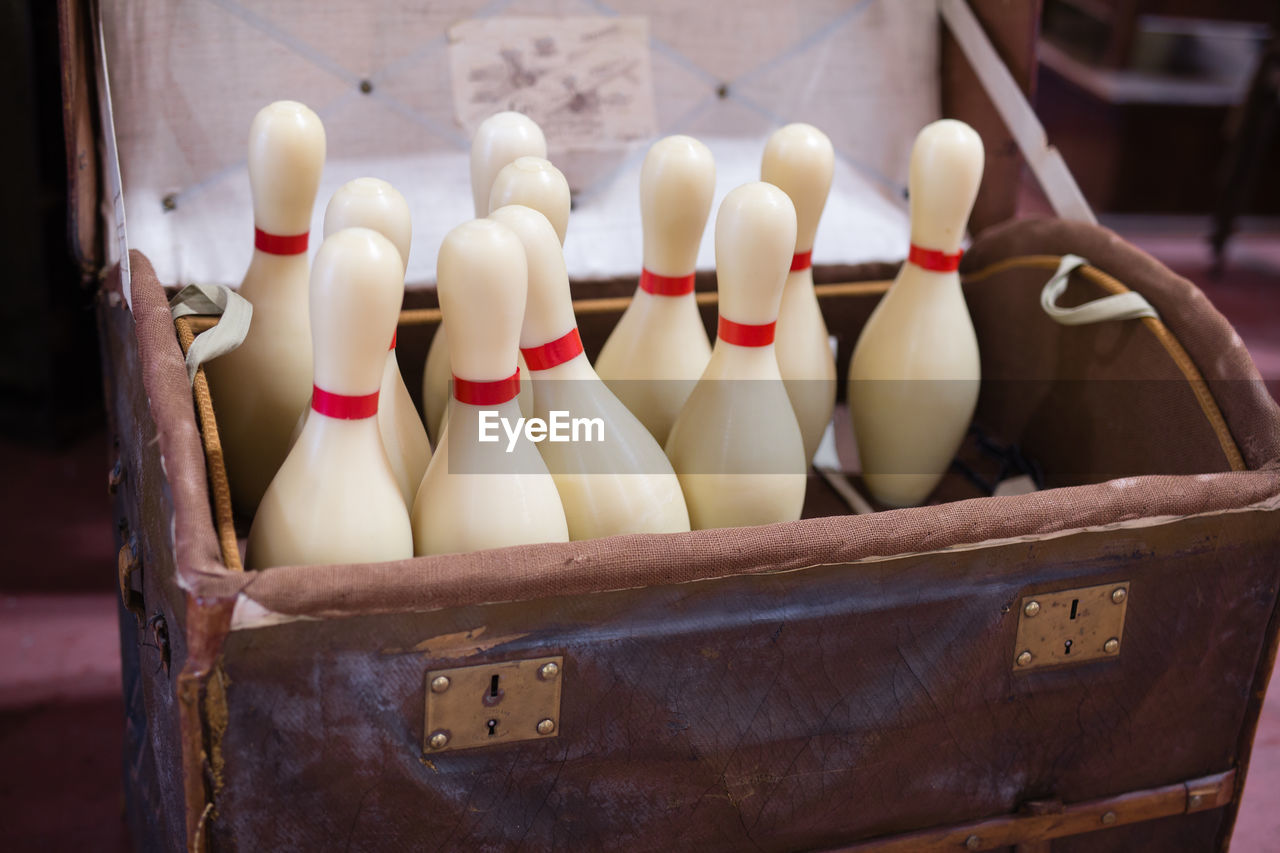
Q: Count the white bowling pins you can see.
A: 11